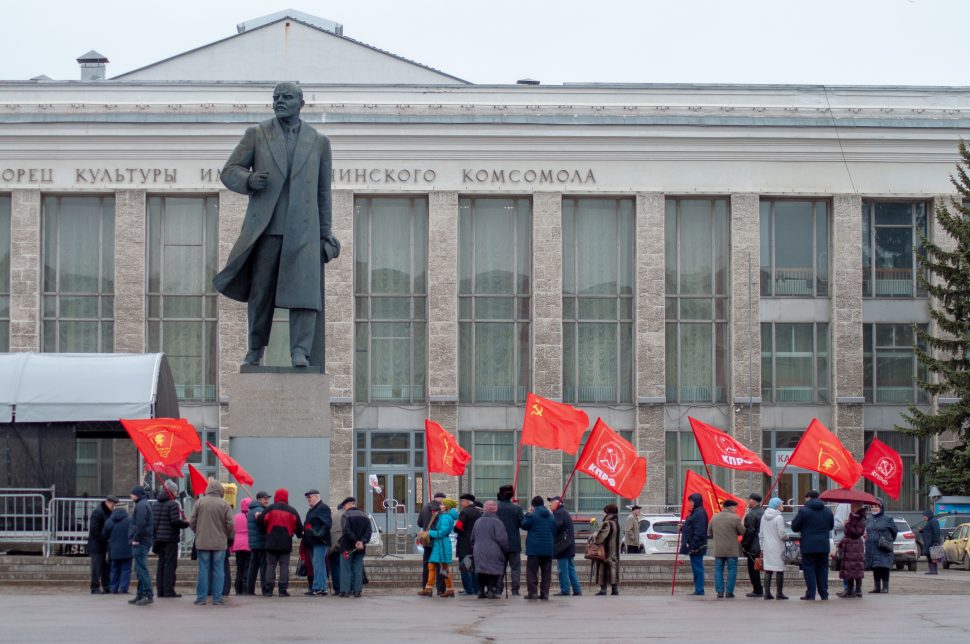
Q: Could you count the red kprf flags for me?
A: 3